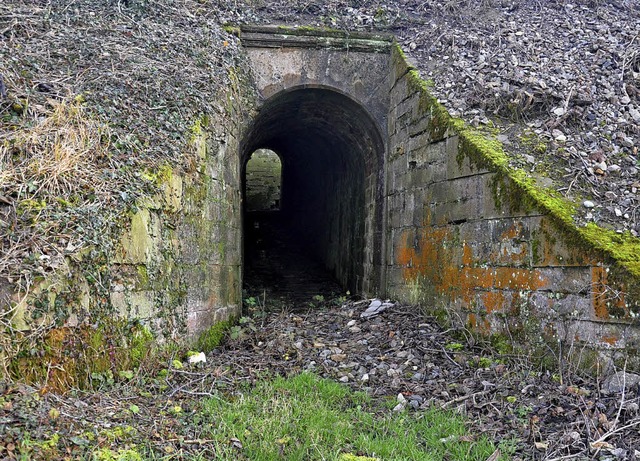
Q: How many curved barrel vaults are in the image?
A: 1